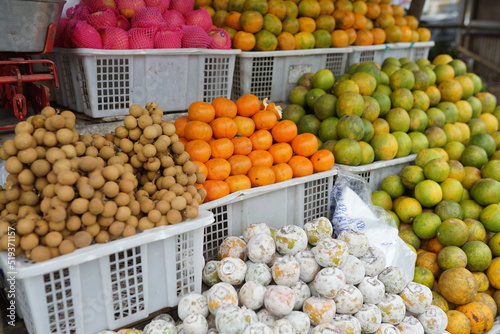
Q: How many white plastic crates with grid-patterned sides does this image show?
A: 6